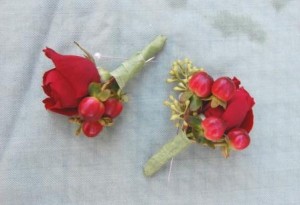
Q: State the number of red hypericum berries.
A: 7